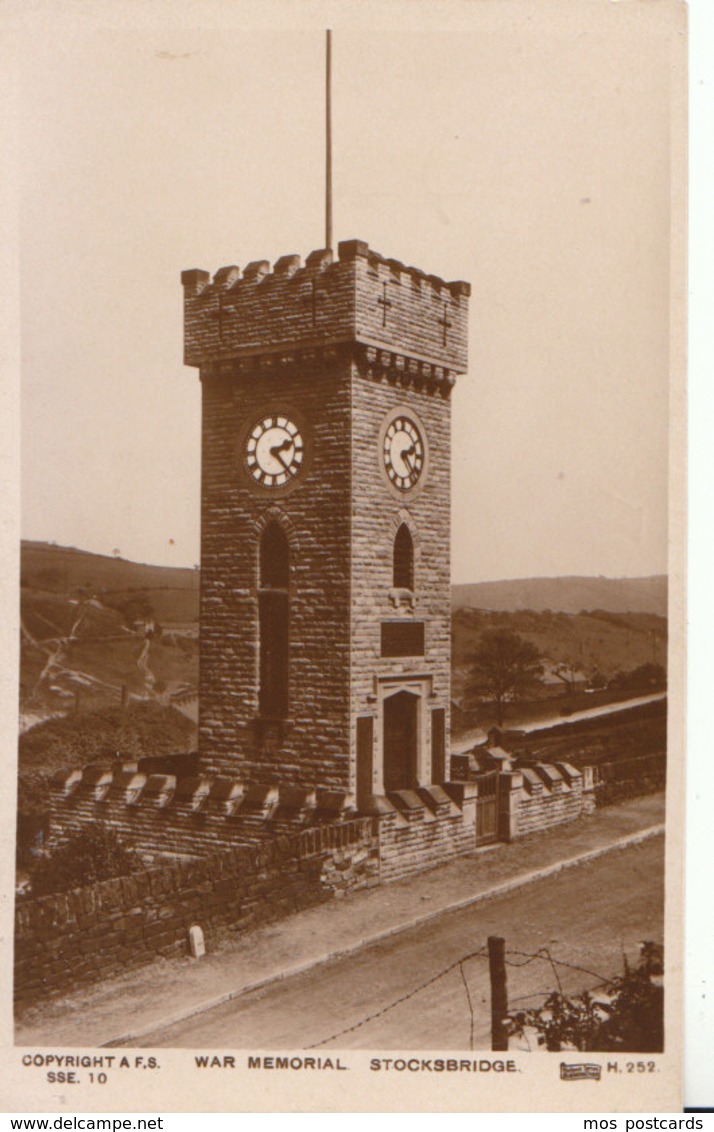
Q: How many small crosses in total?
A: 4